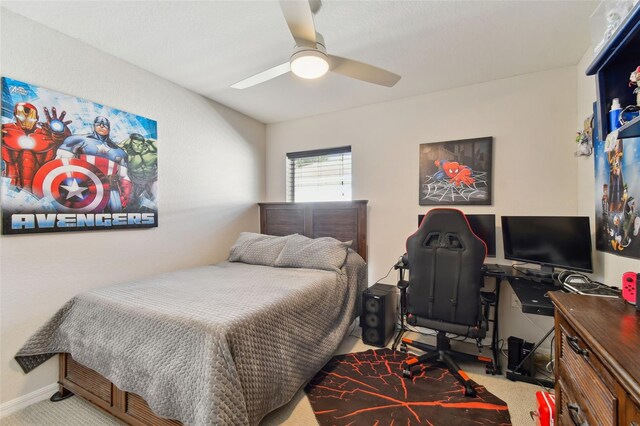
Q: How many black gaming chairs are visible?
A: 1